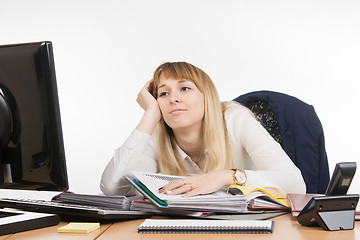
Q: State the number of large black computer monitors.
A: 1